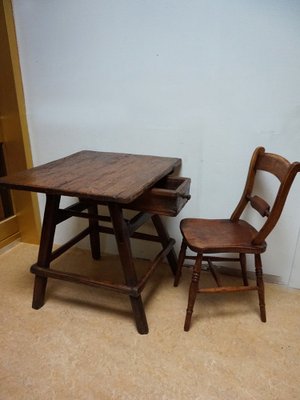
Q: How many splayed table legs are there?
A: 4